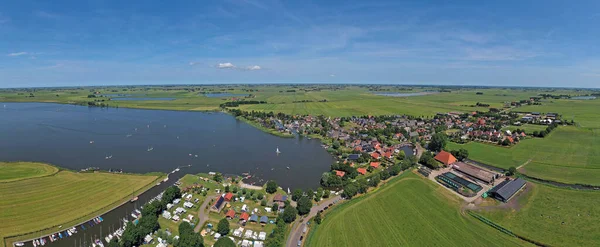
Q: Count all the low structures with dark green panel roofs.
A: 2